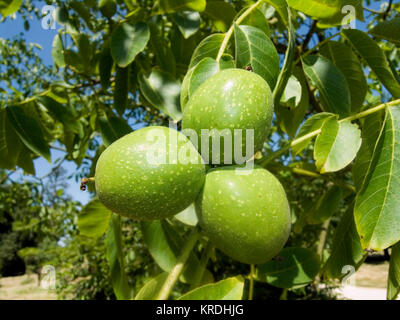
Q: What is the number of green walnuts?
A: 3